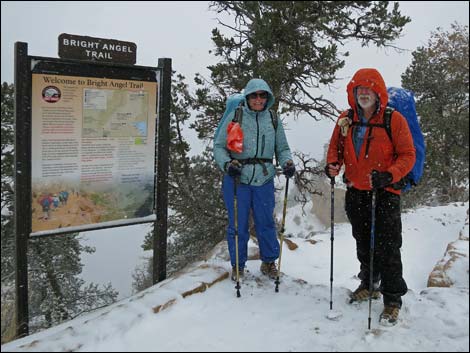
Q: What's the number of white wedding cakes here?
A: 0